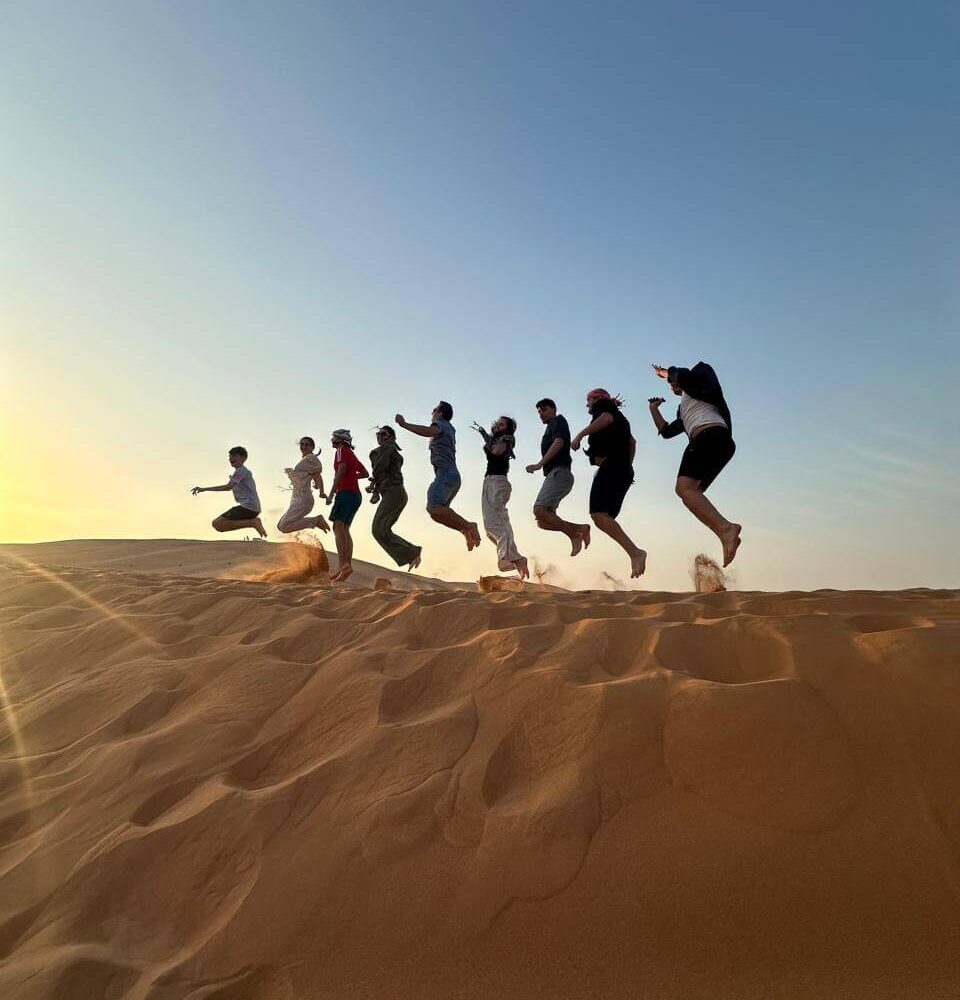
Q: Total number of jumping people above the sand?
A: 9